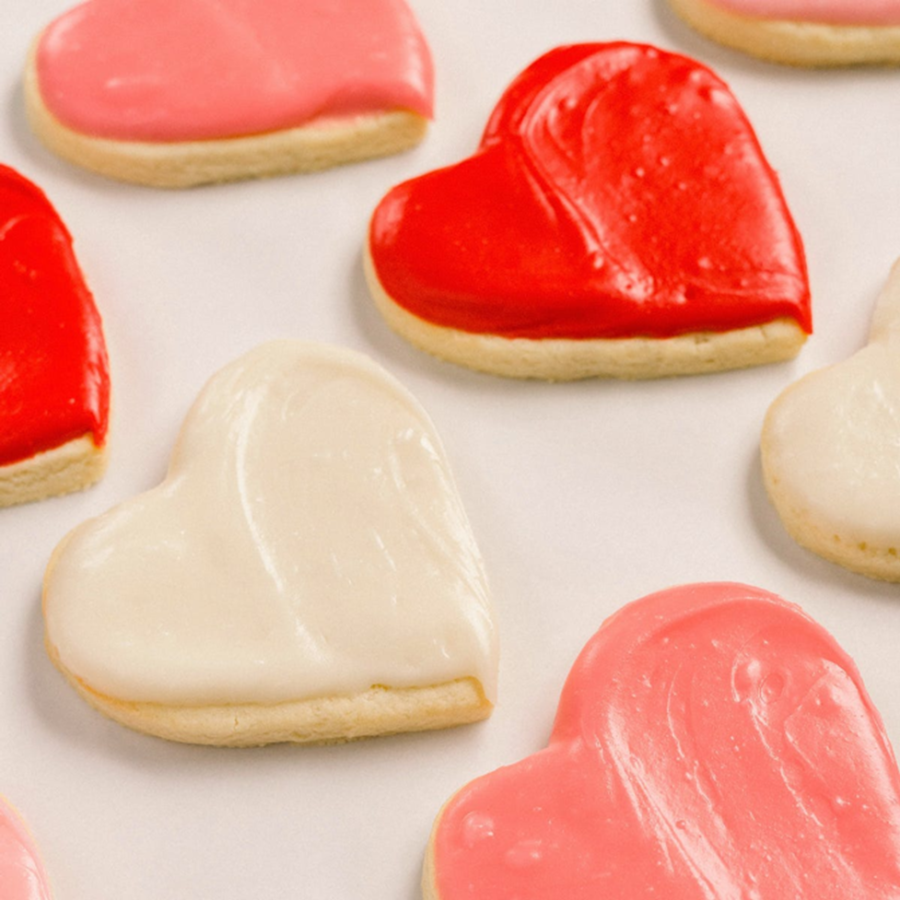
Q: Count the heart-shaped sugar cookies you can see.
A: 8